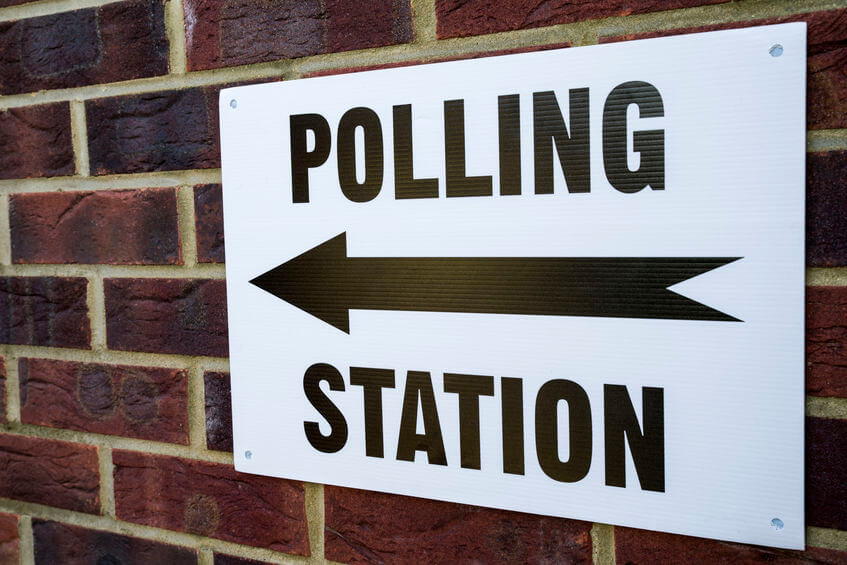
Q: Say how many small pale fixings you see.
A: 4